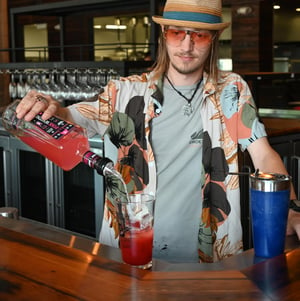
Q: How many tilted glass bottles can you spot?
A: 1